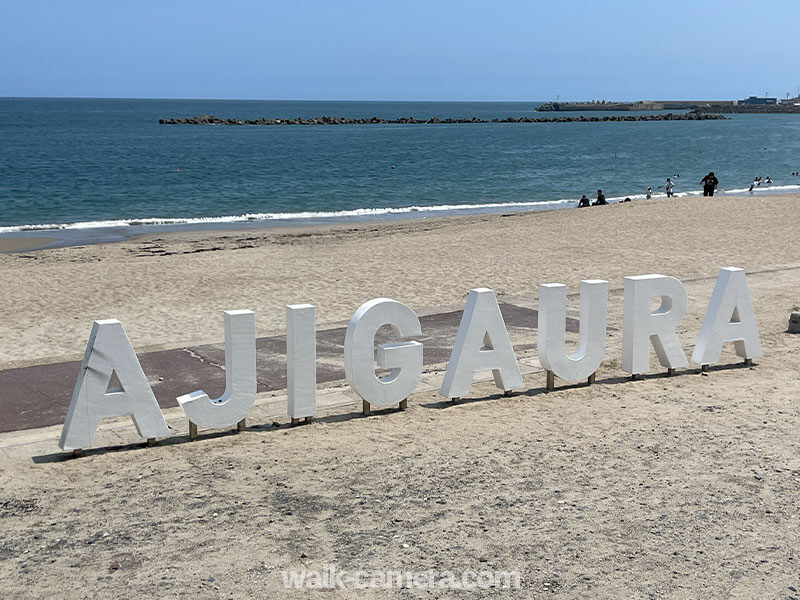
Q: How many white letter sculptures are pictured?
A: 8